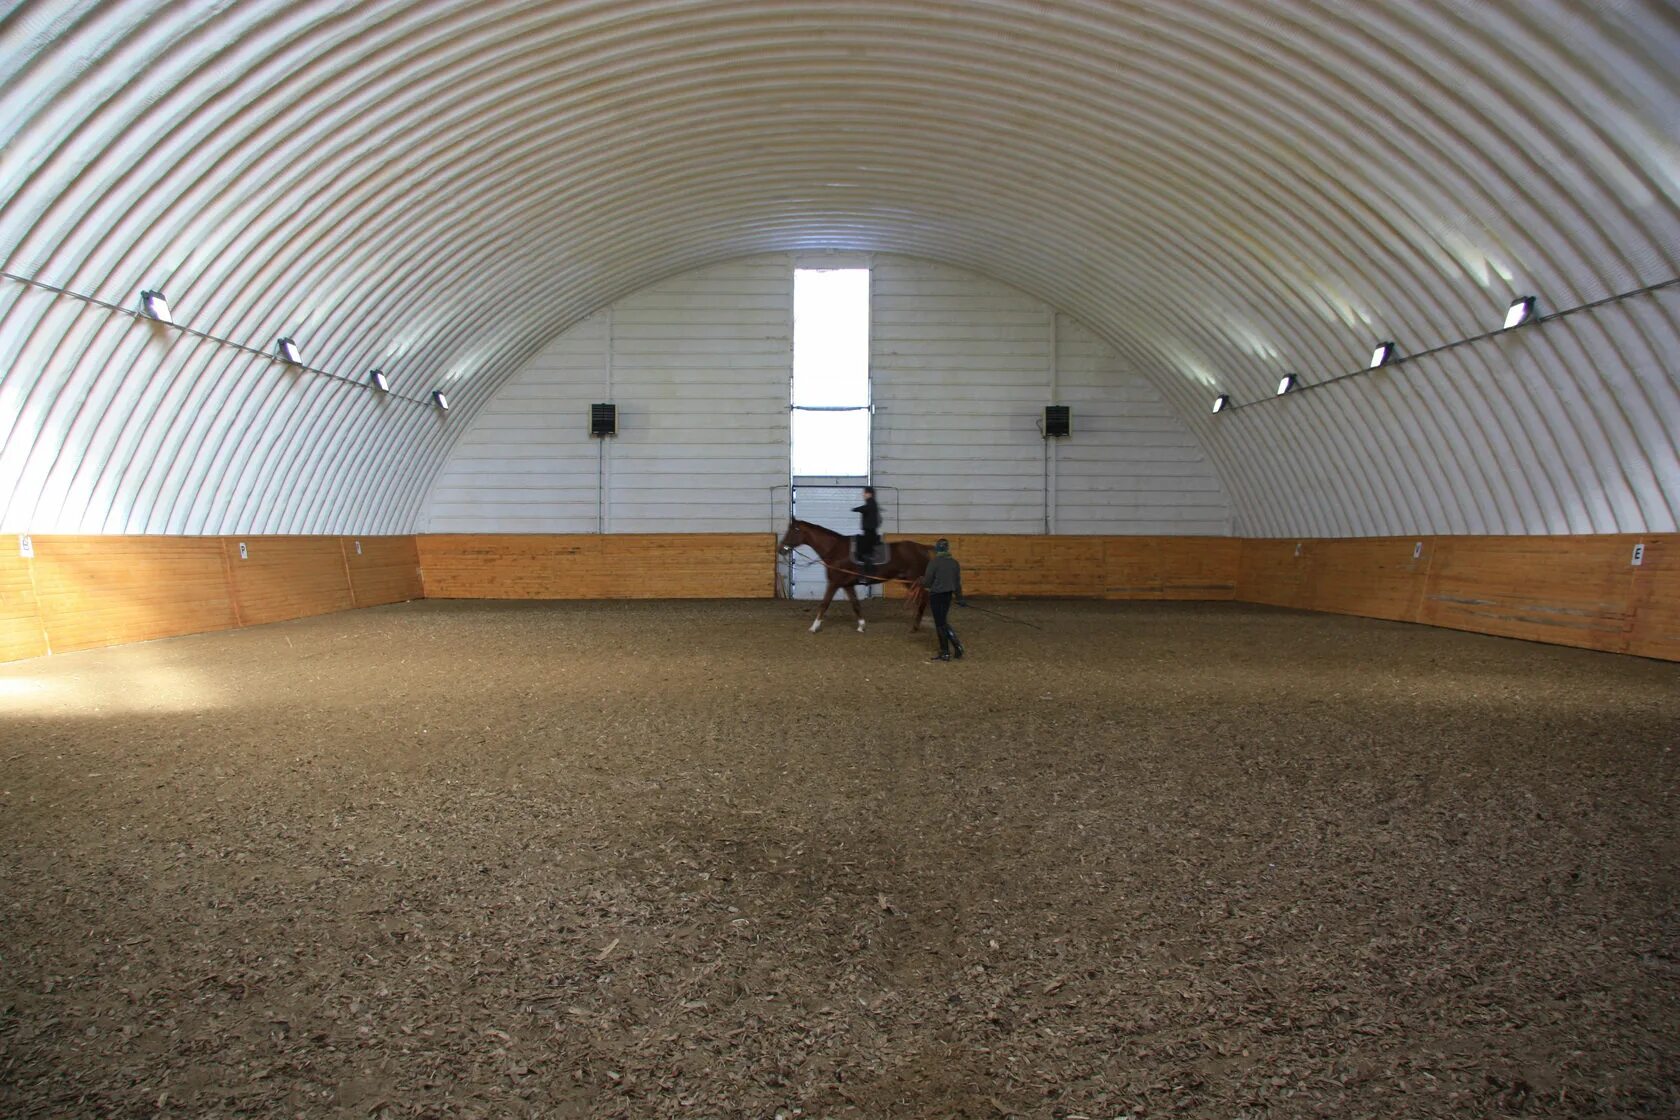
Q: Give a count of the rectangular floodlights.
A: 8